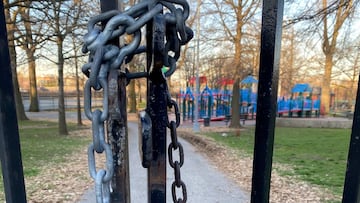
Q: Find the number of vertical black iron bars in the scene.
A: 5